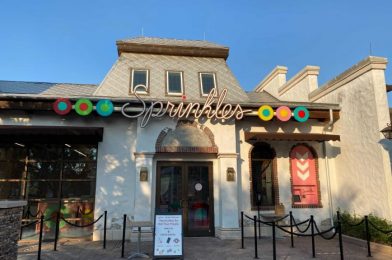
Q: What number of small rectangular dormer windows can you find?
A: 3